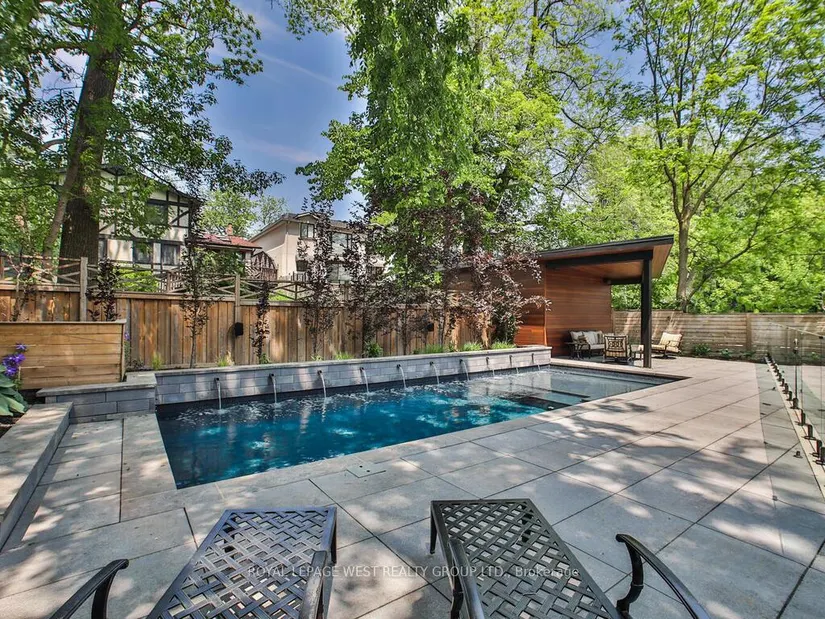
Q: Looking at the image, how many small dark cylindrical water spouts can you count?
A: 10